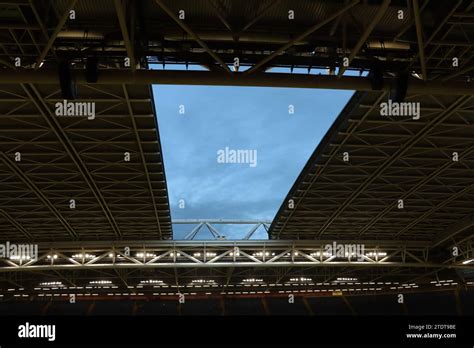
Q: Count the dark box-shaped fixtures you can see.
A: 4